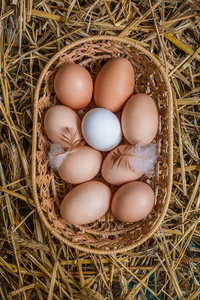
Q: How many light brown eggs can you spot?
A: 8